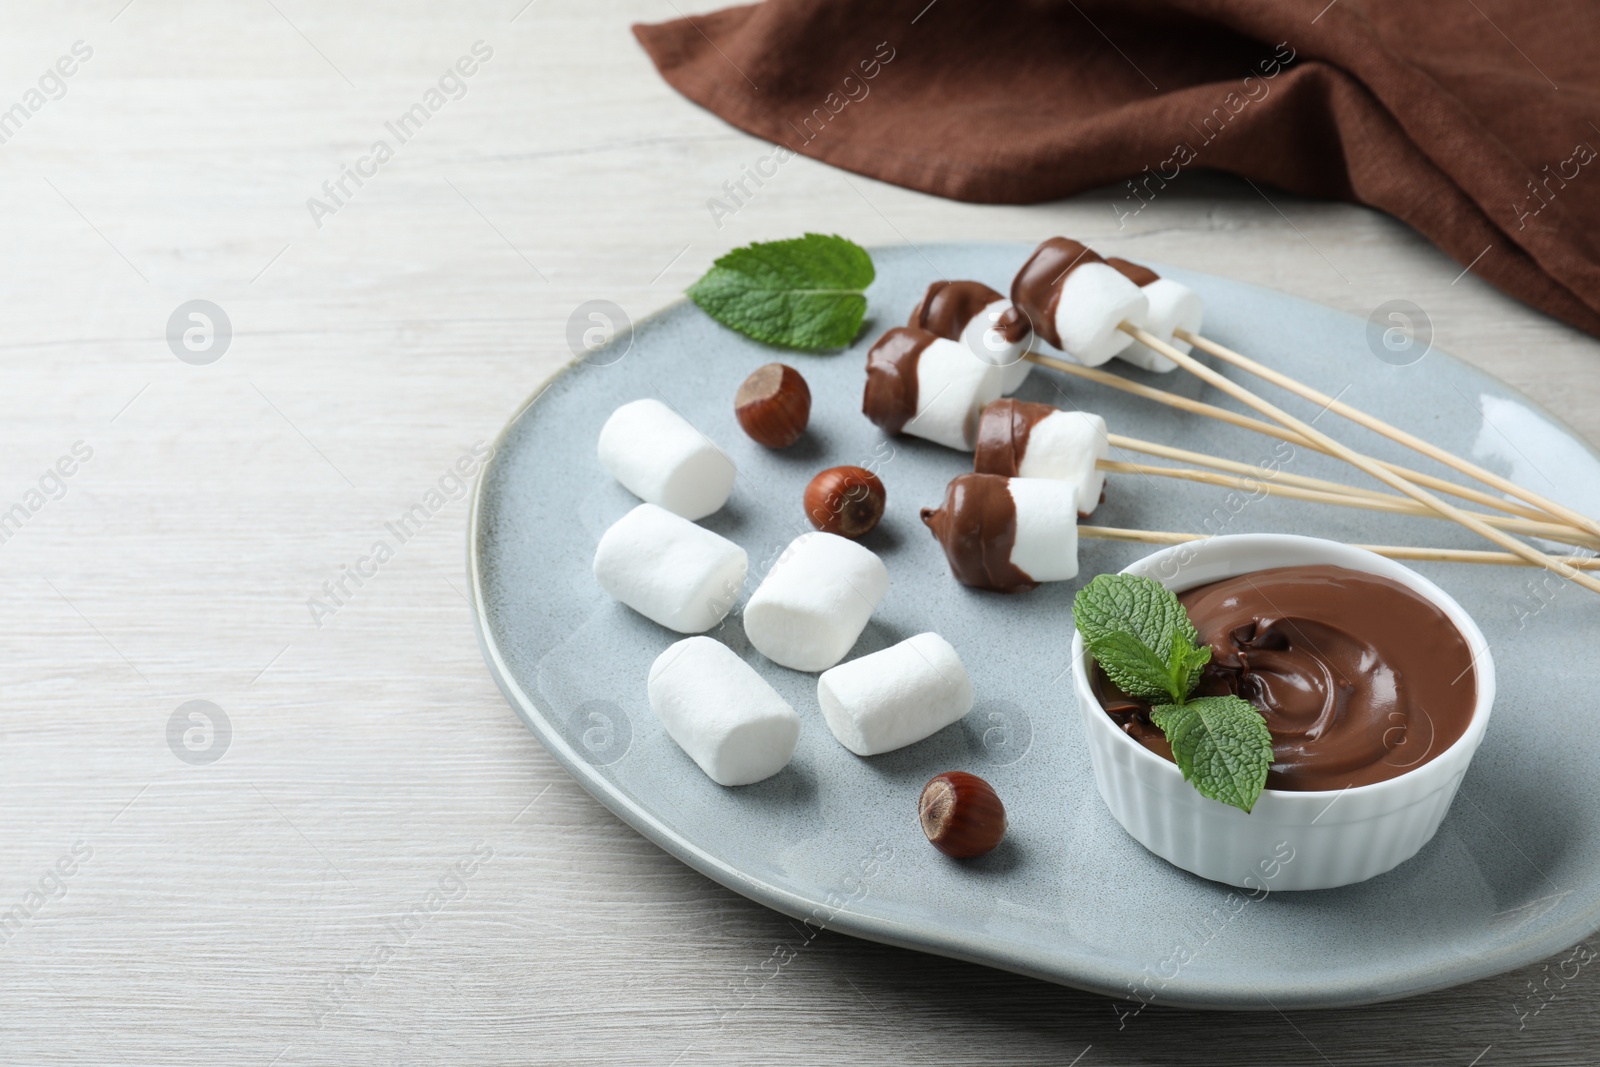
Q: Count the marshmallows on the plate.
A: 11